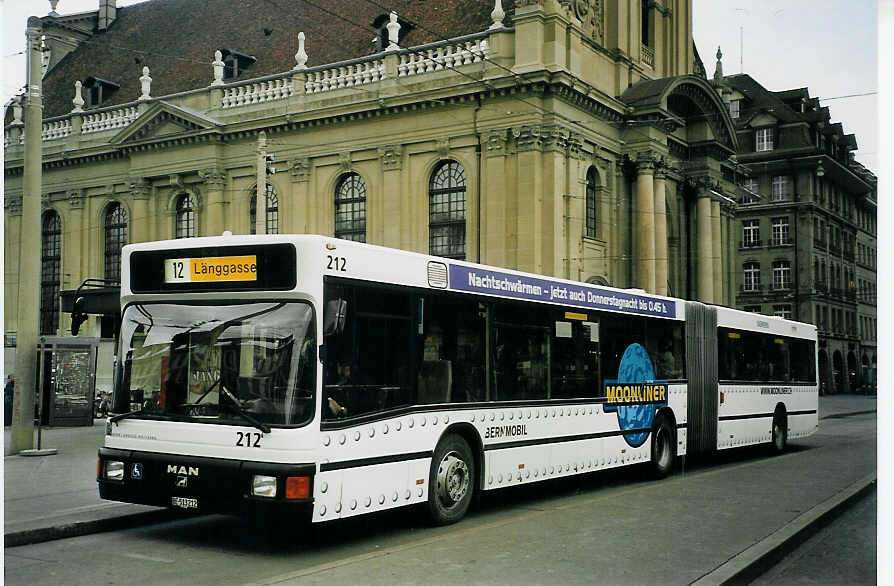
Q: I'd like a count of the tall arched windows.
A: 7